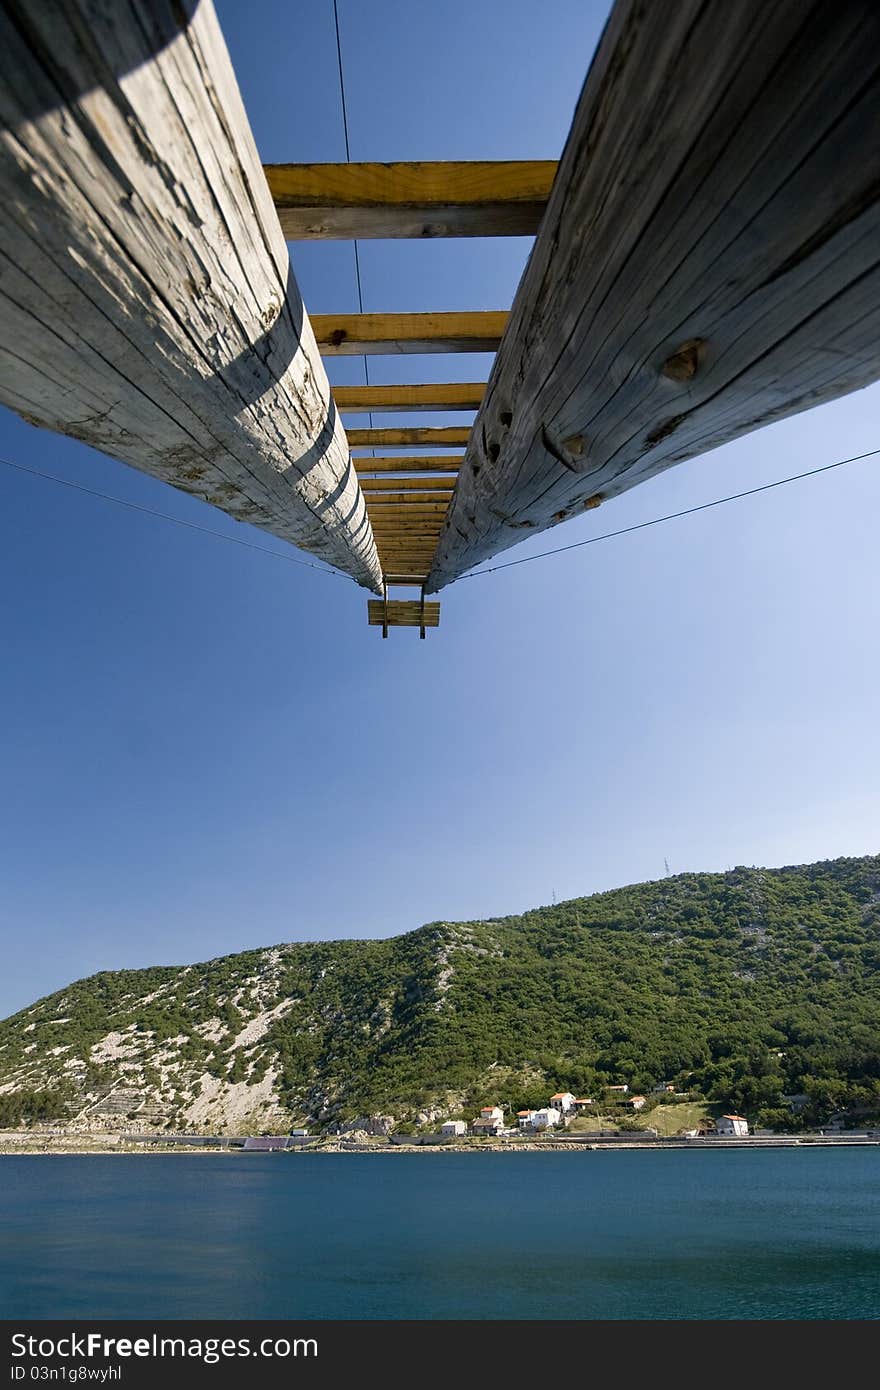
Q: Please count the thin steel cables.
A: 3